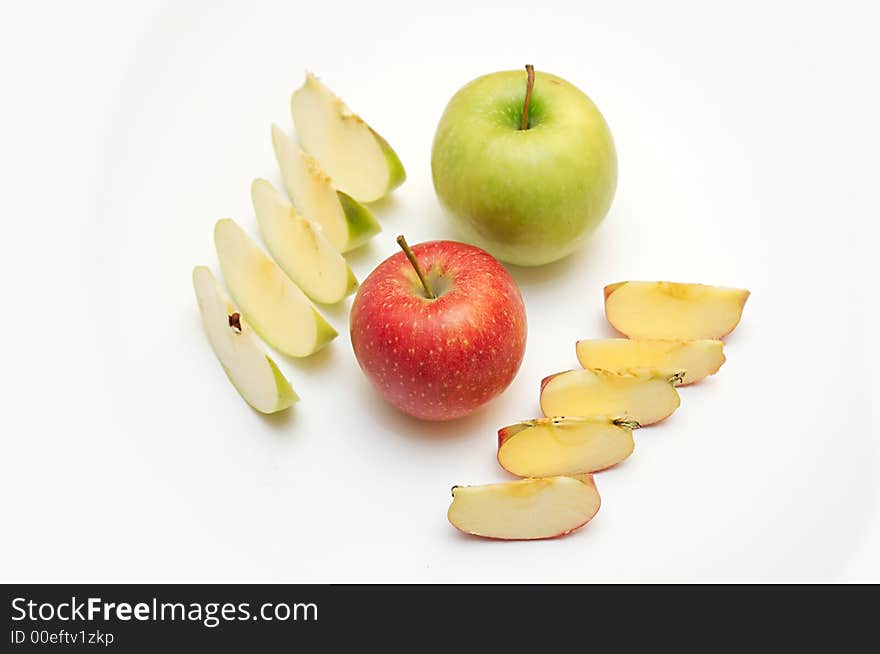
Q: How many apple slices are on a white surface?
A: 10